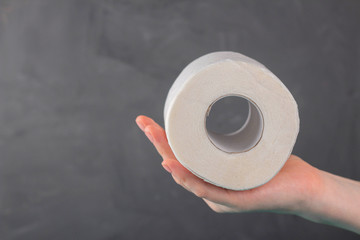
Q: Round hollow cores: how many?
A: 1